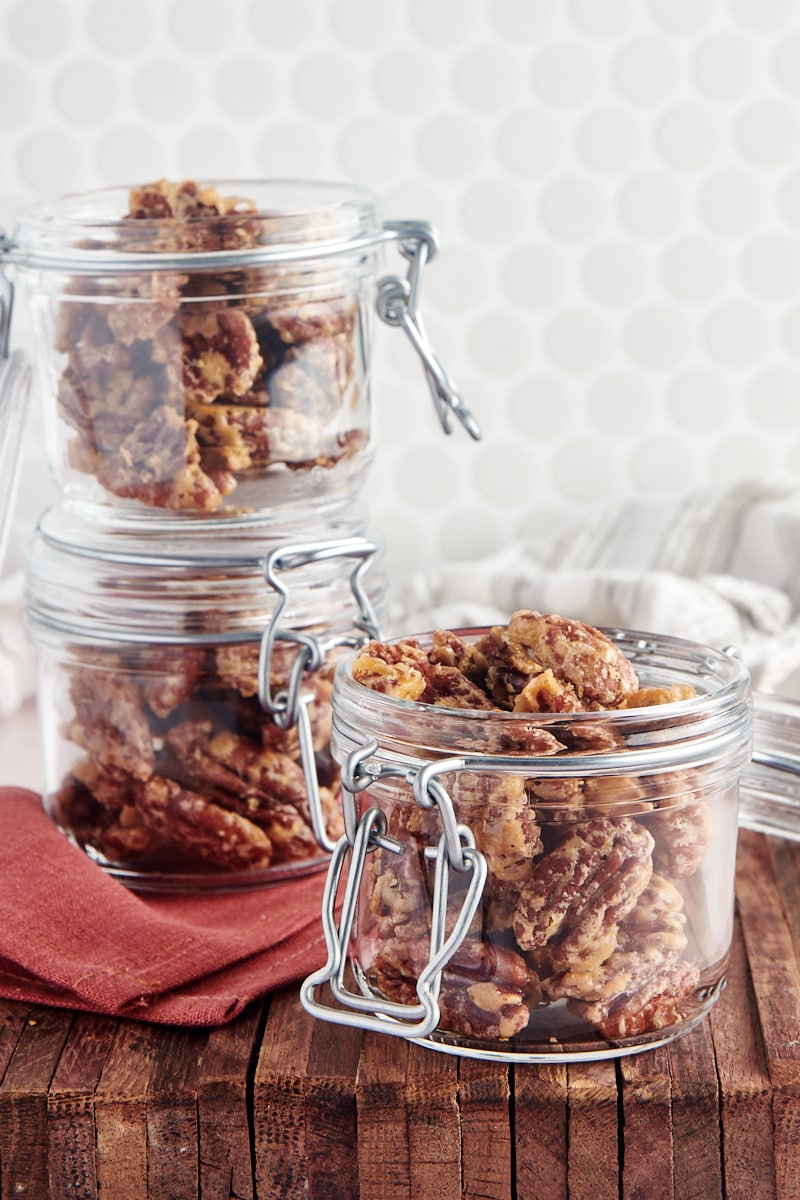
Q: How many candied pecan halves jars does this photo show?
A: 3